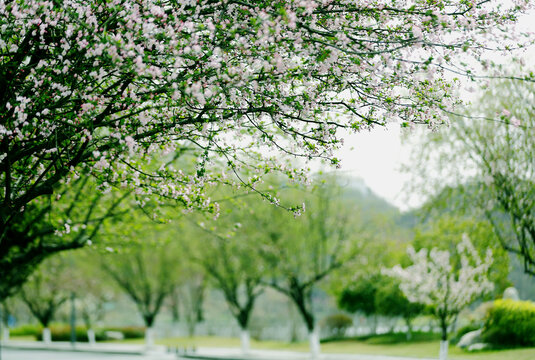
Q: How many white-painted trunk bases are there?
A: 7